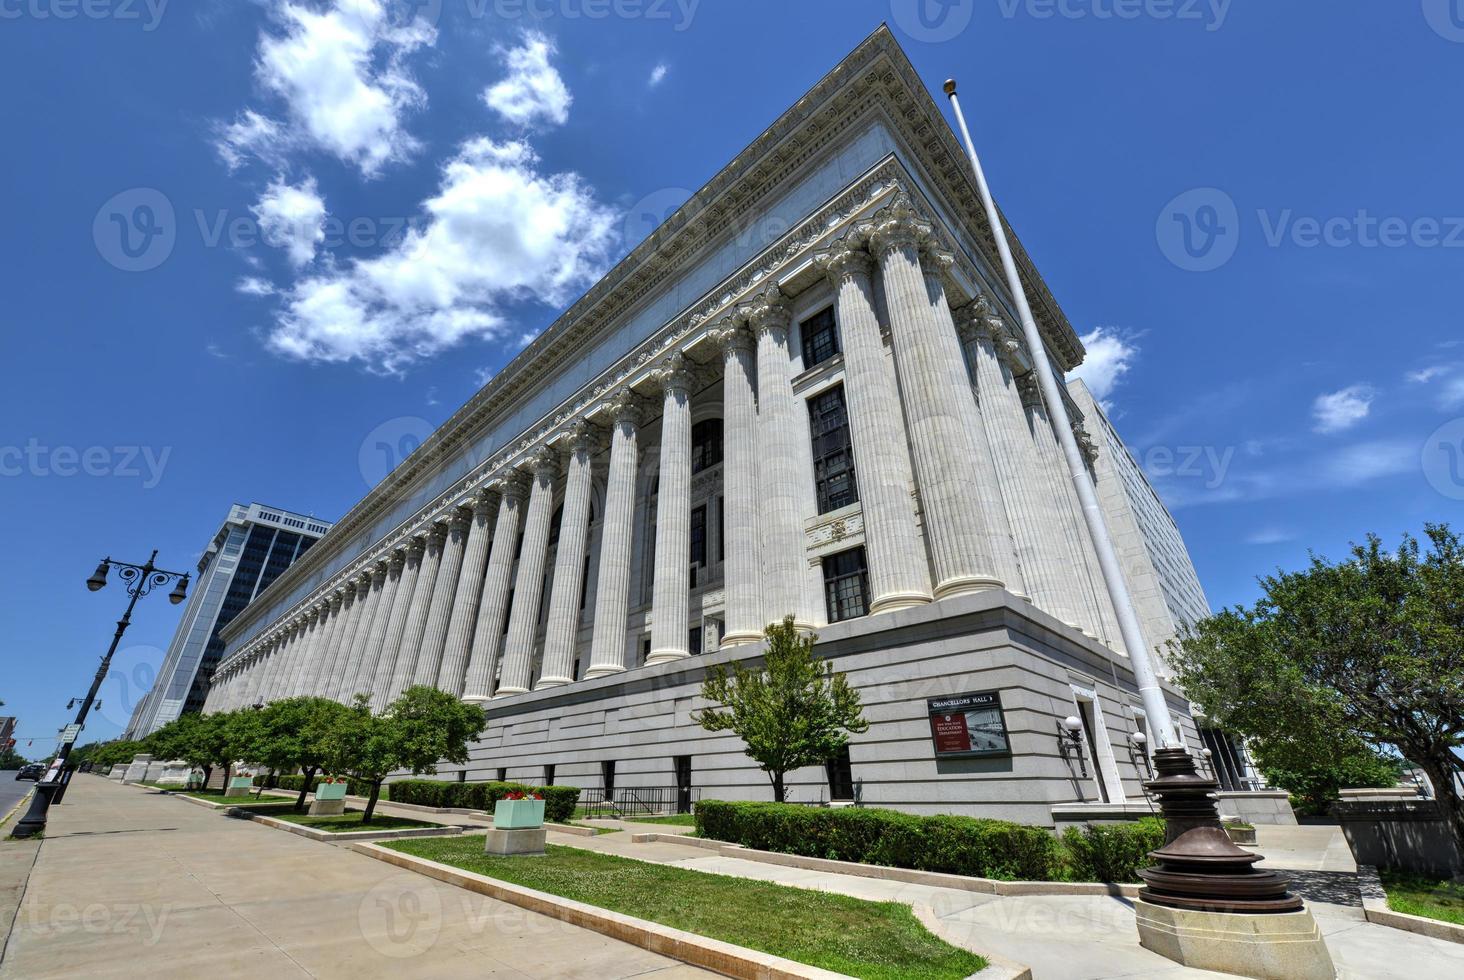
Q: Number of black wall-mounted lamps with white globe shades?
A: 3